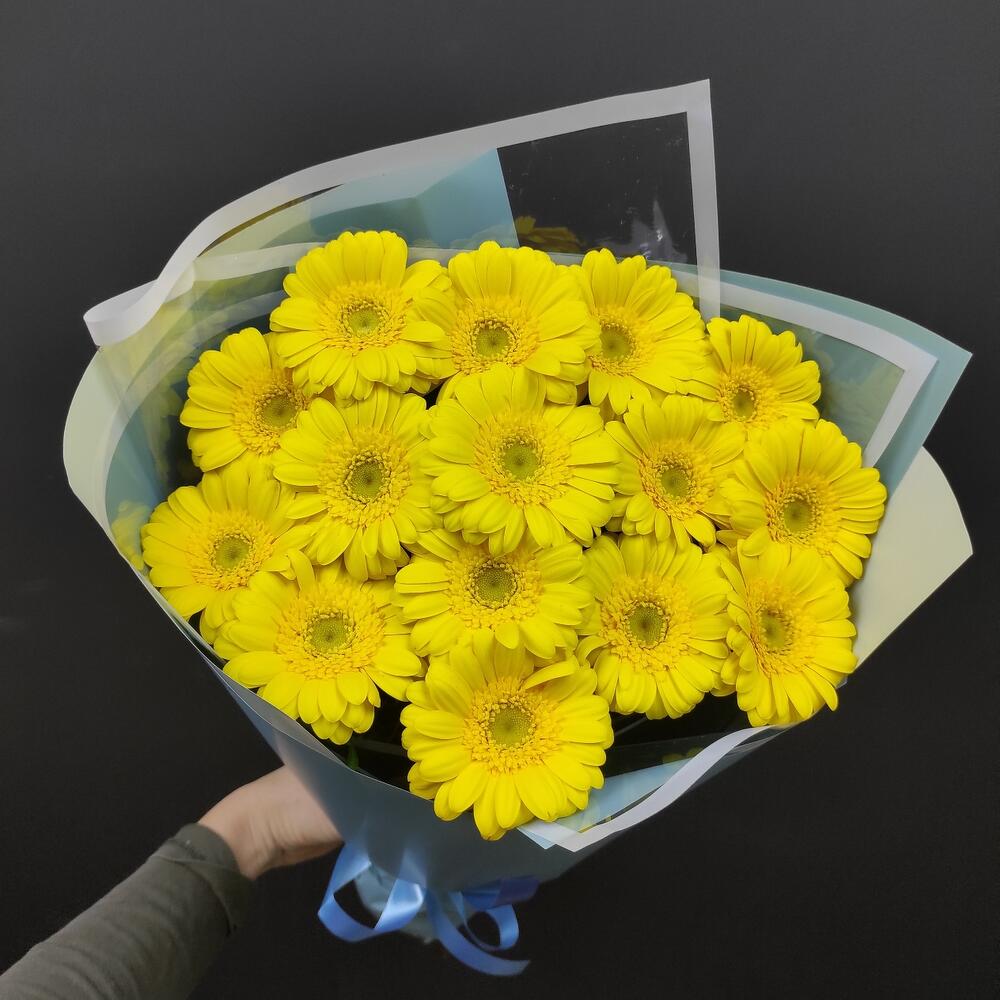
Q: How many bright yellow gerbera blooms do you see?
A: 15